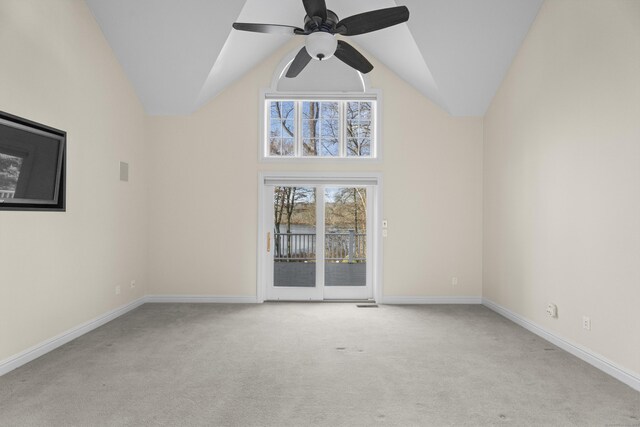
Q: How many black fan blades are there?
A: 5